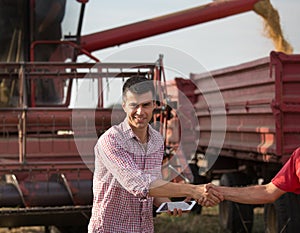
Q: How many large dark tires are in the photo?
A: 2